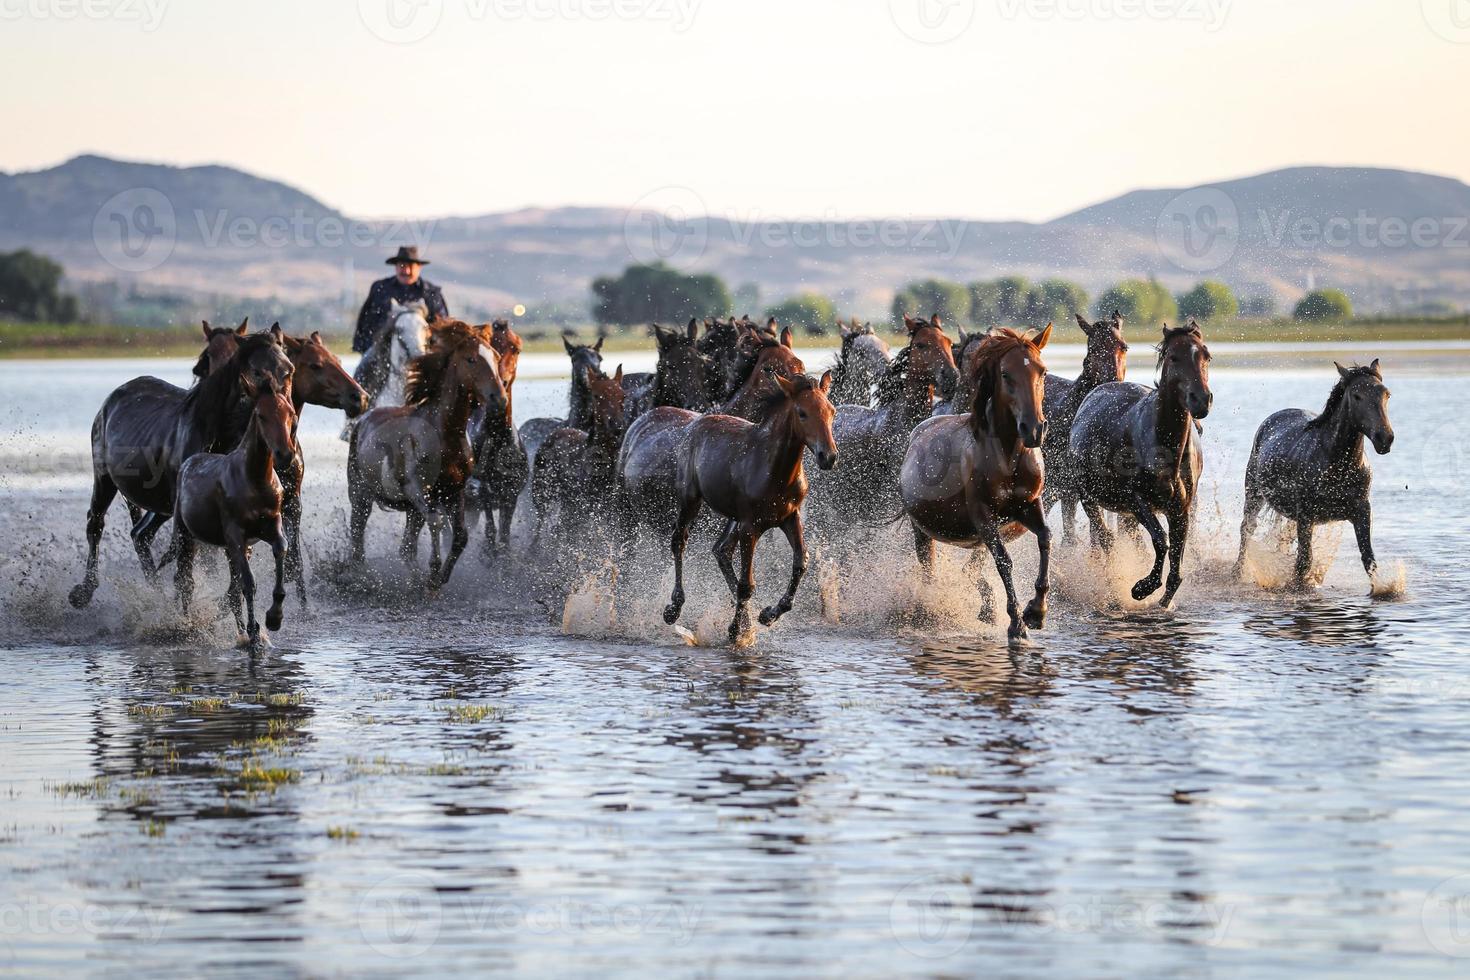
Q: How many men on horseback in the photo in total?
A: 1